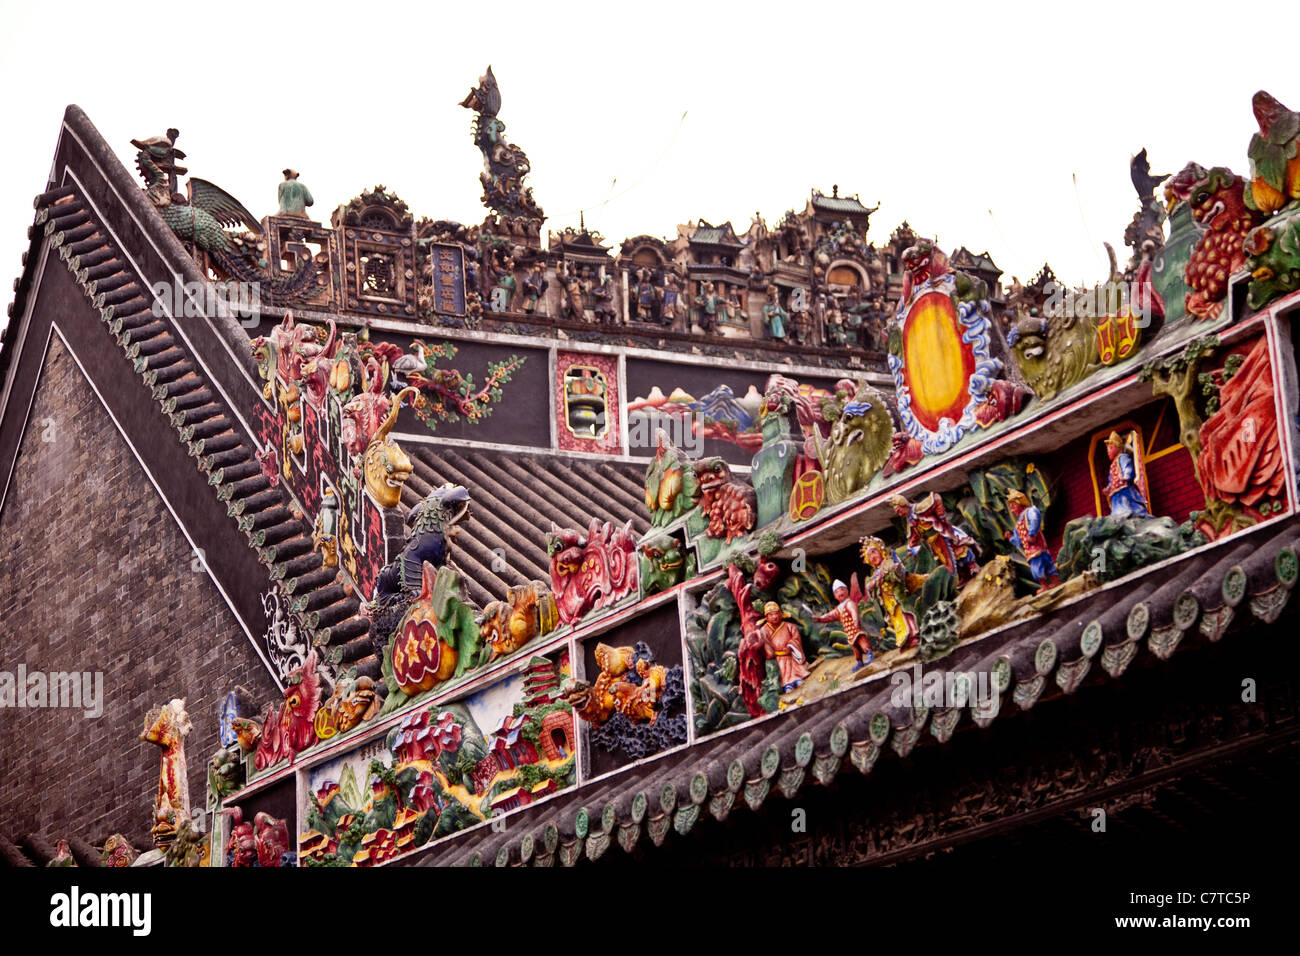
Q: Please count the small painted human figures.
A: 6